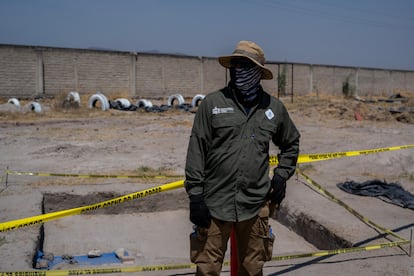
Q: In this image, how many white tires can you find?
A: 8